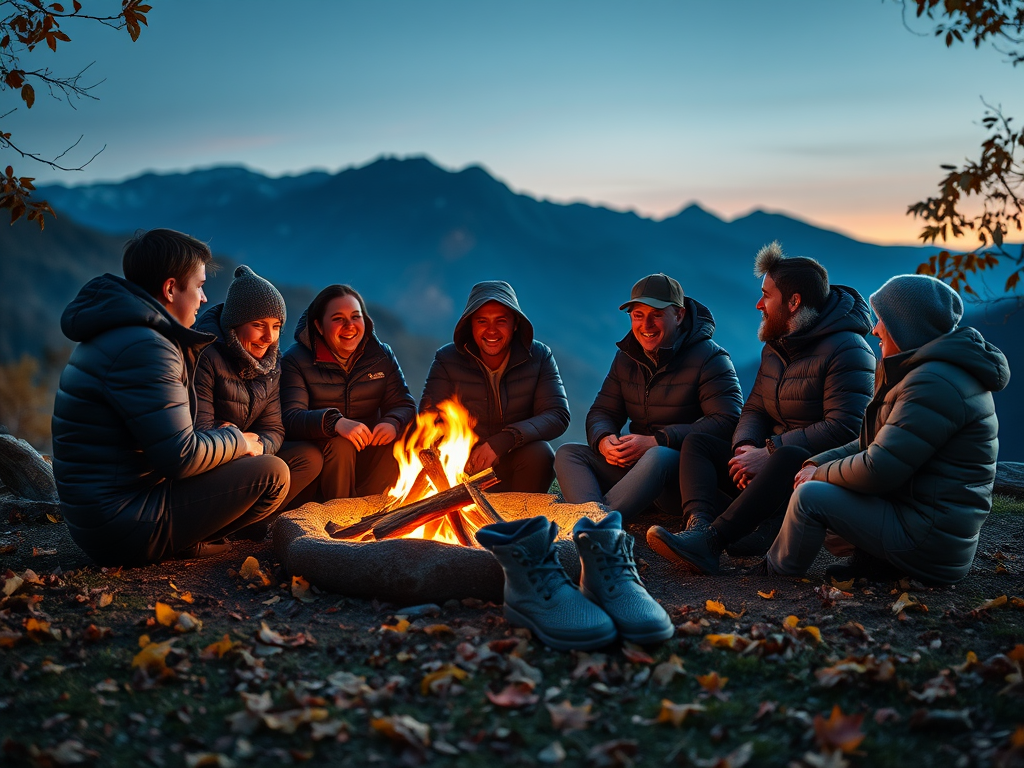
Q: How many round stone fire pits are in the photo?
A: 1